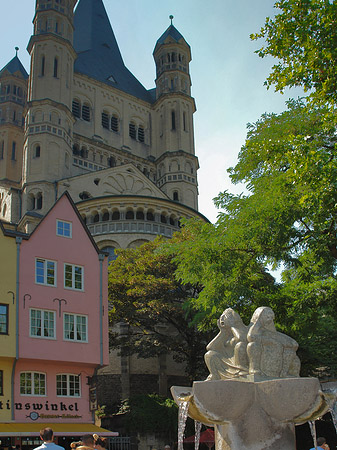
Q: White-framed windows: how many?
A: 7